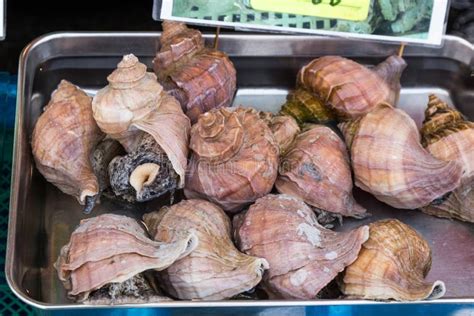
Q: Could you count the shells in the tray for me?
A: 12